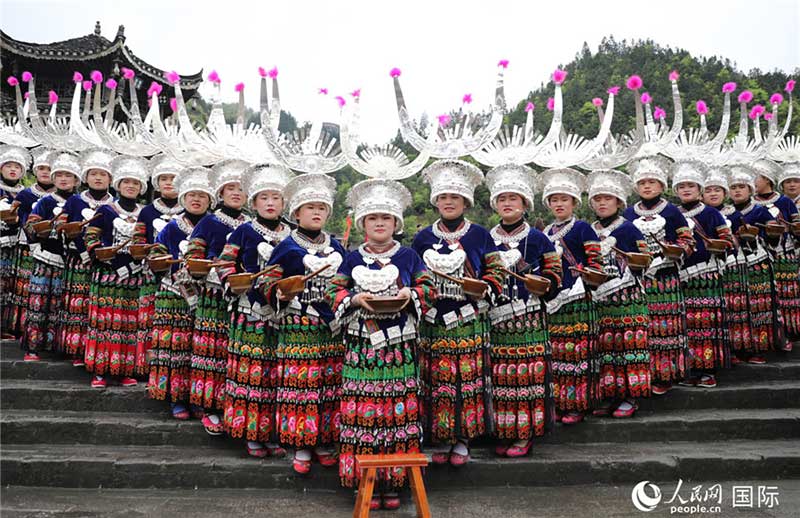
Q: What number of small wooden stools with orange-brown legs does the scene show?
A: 1